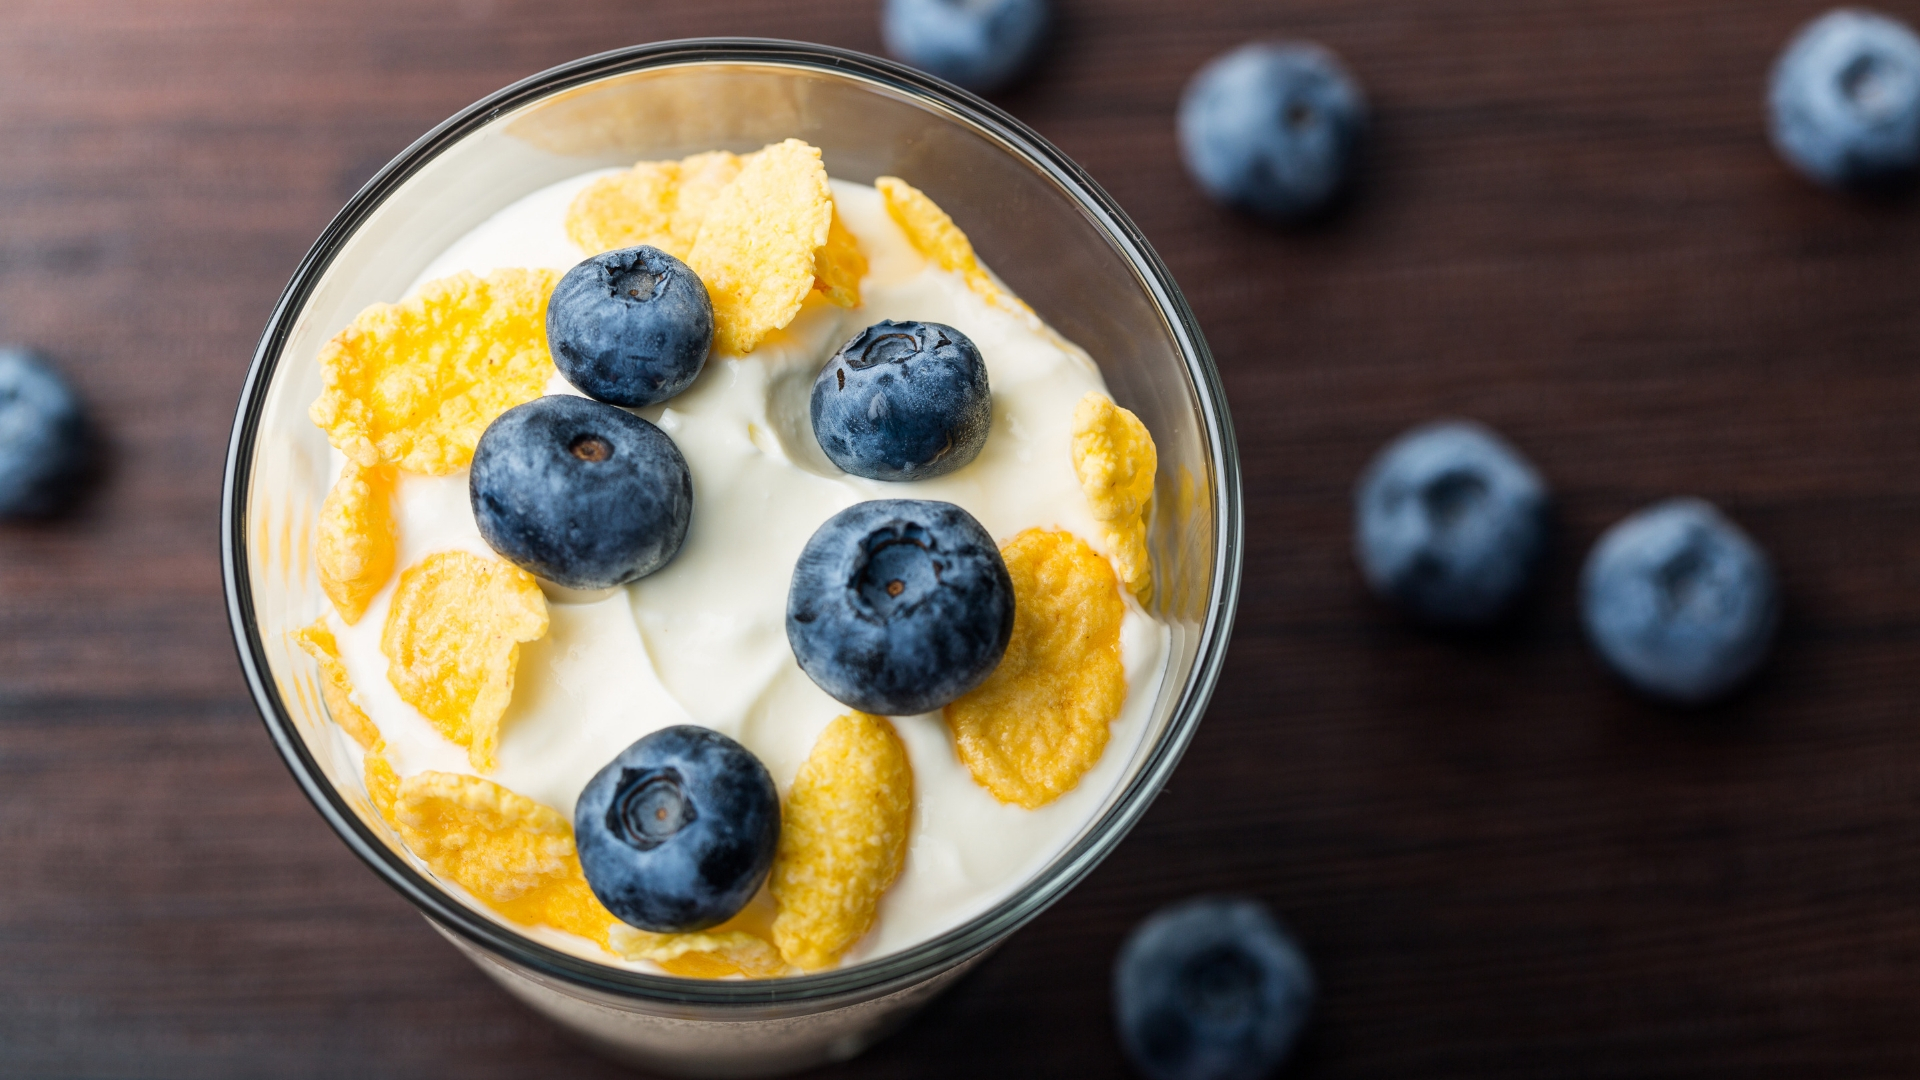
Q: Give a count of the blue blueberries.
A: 12